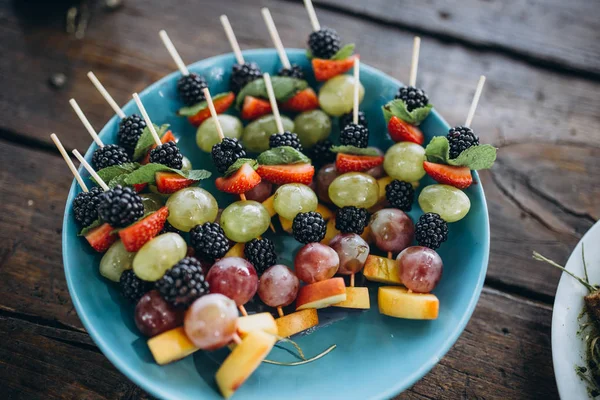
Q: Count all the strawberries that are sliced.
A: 14